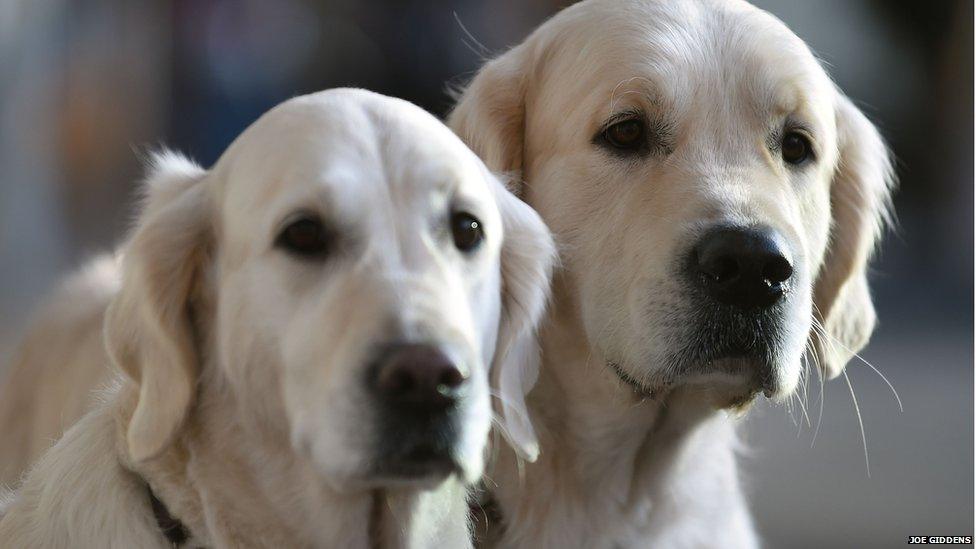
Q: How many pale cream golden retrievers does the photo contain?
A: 2